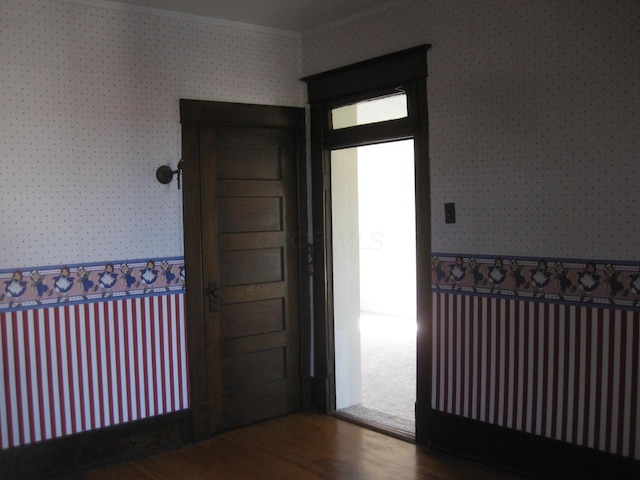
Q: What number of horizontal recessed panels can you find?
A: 5